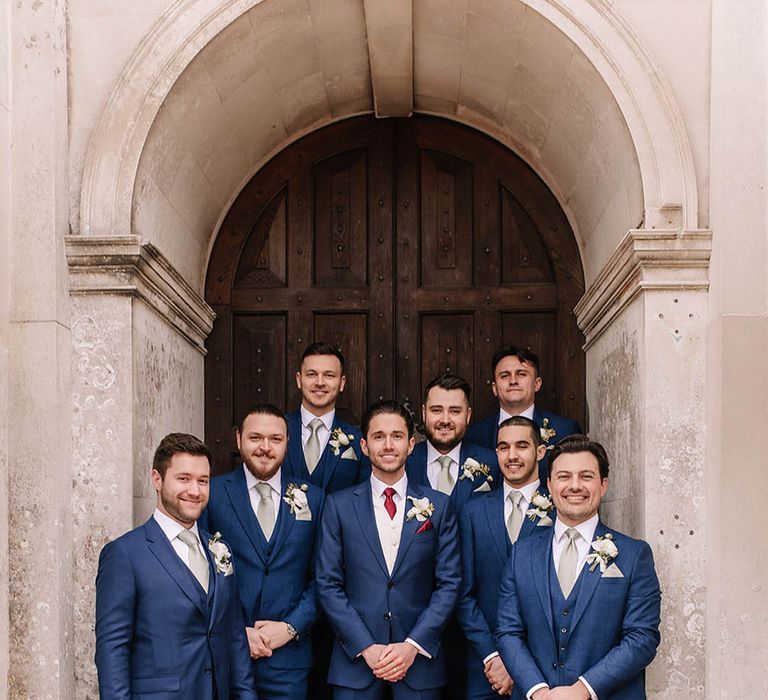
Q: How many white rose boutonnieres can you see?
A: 8